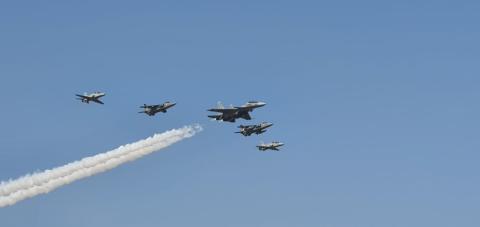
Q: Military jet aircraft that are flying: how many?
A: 5